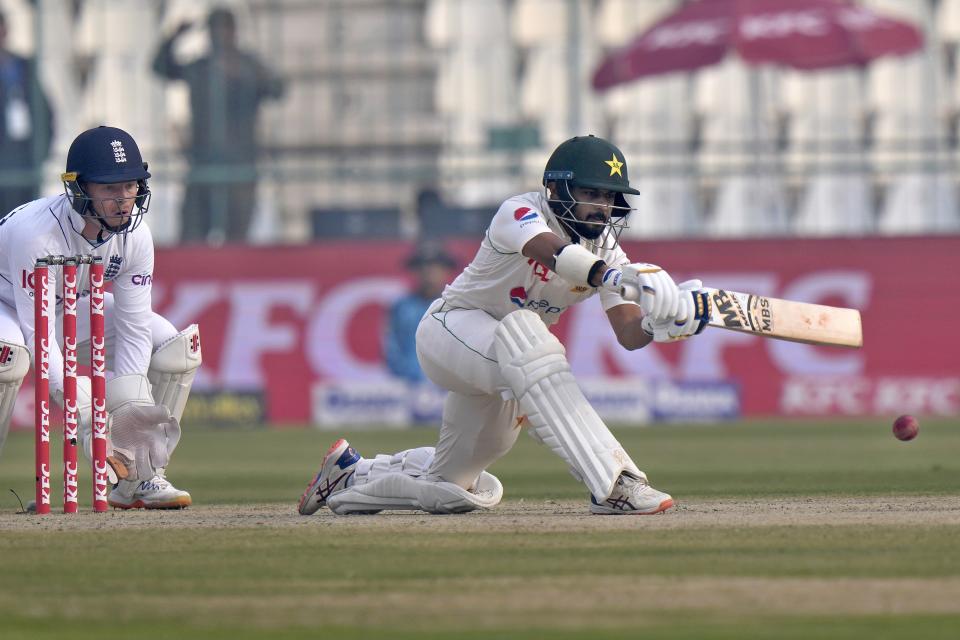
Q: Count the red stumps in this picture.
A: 3